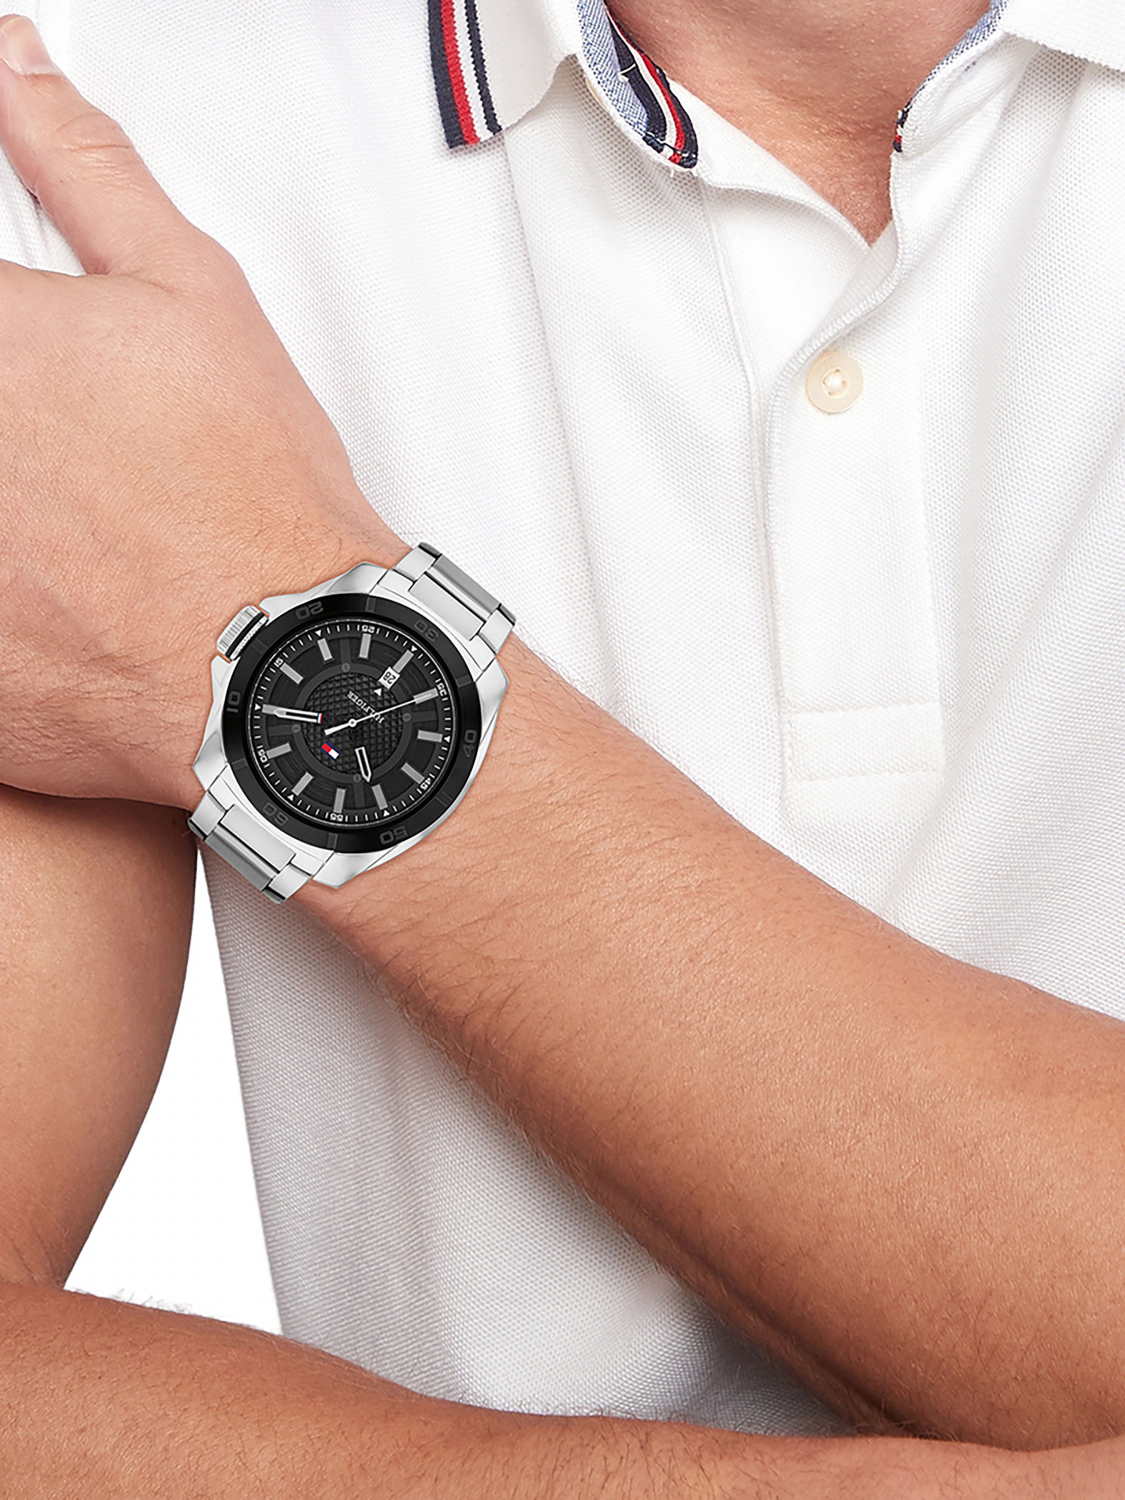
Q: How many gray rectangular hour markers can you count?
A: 12